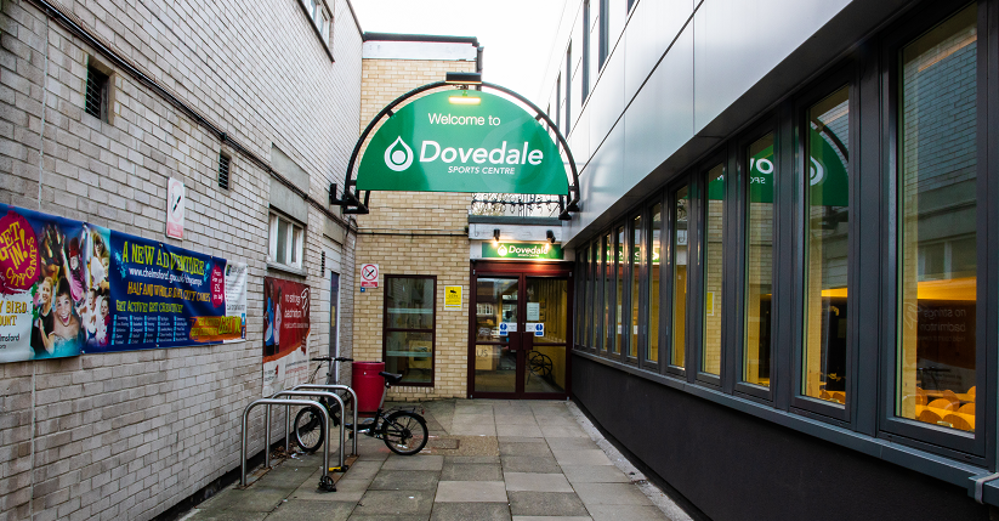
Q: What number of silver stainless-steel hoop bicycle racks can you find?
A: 3